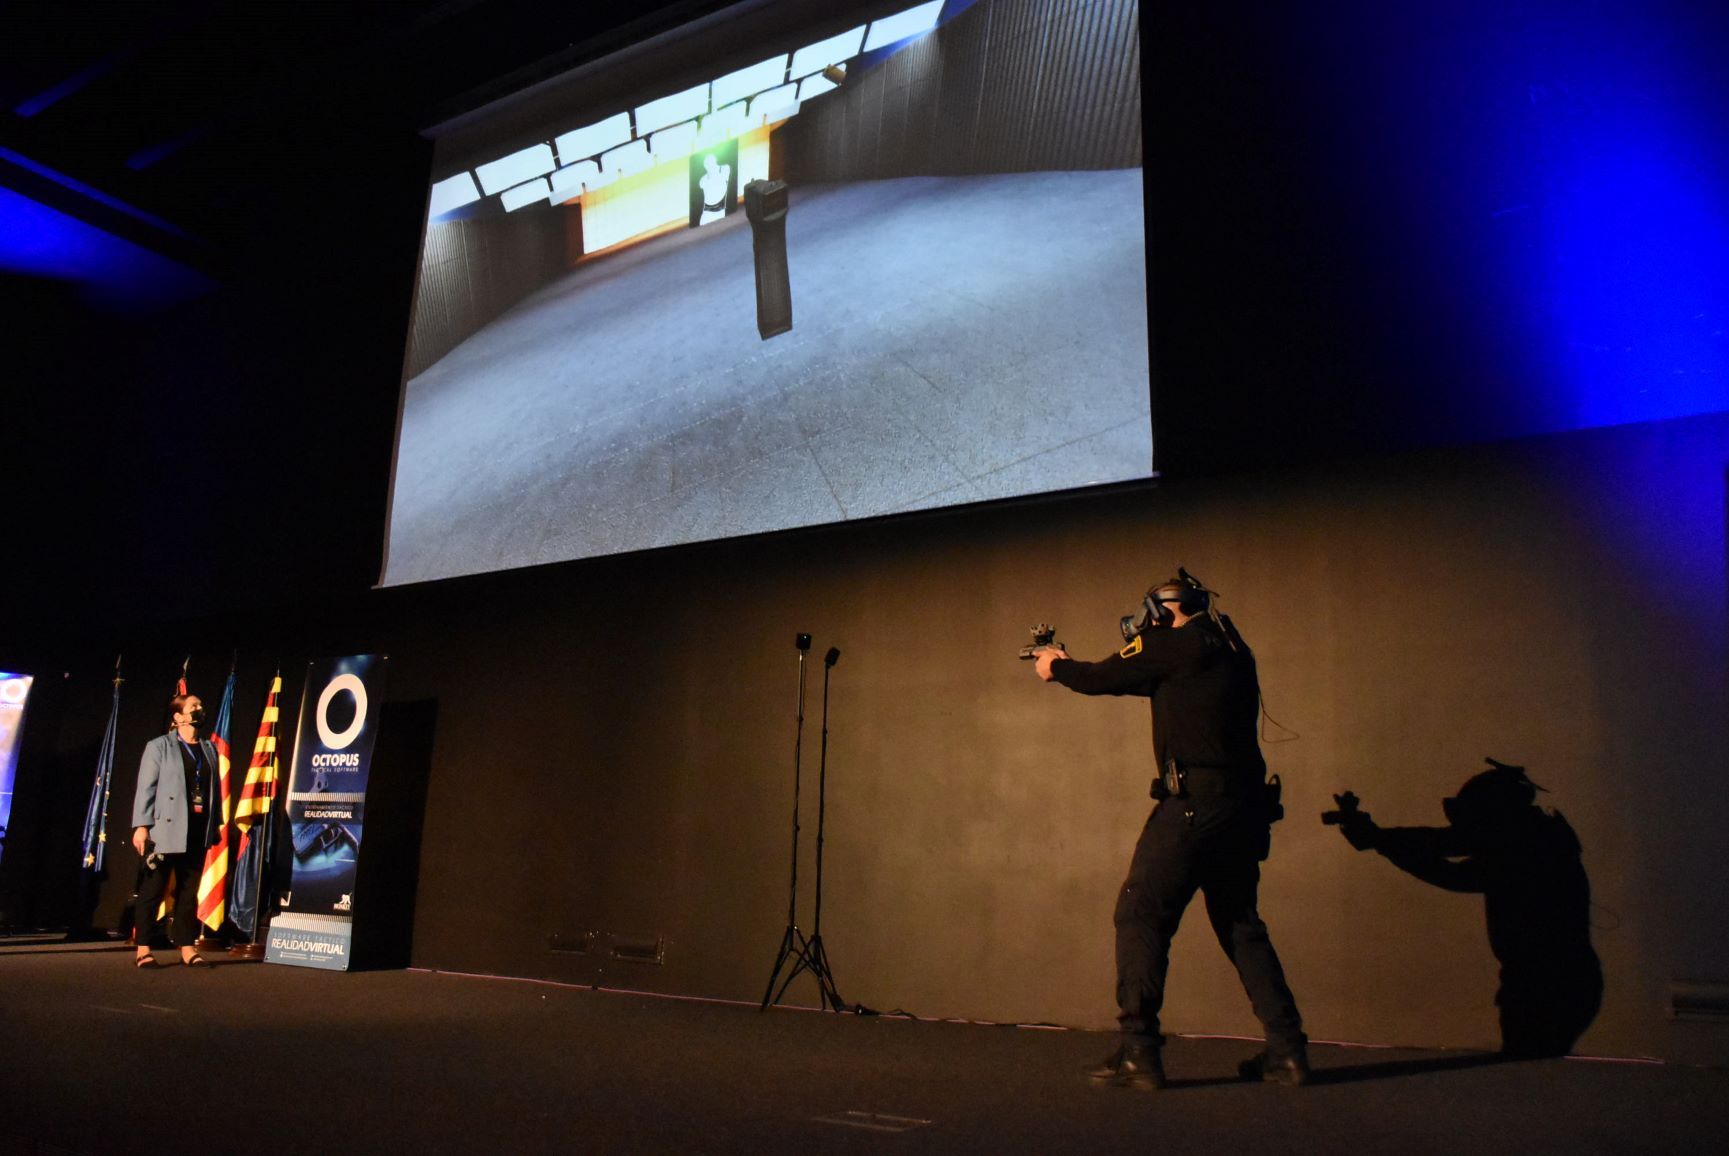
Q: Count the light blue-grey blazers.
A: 1